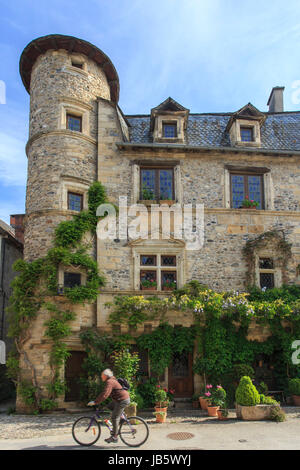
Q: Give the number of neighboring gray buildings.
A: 1